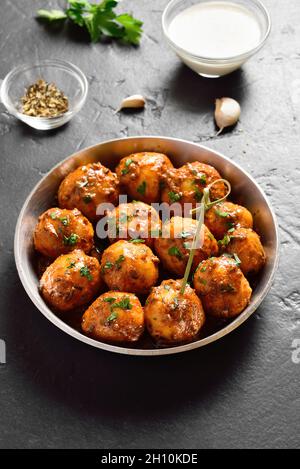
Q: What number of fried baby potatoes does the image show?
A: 13